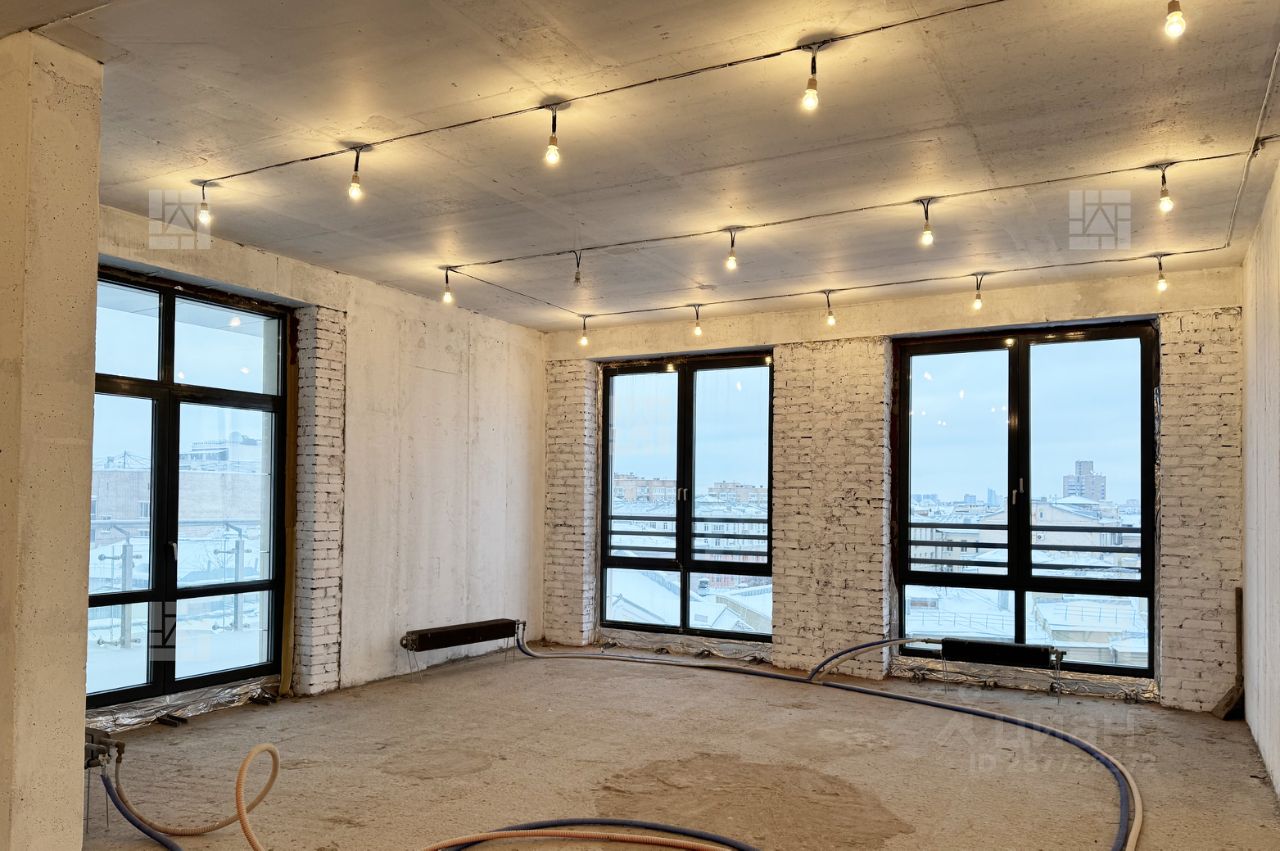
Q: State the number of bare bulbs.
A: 15